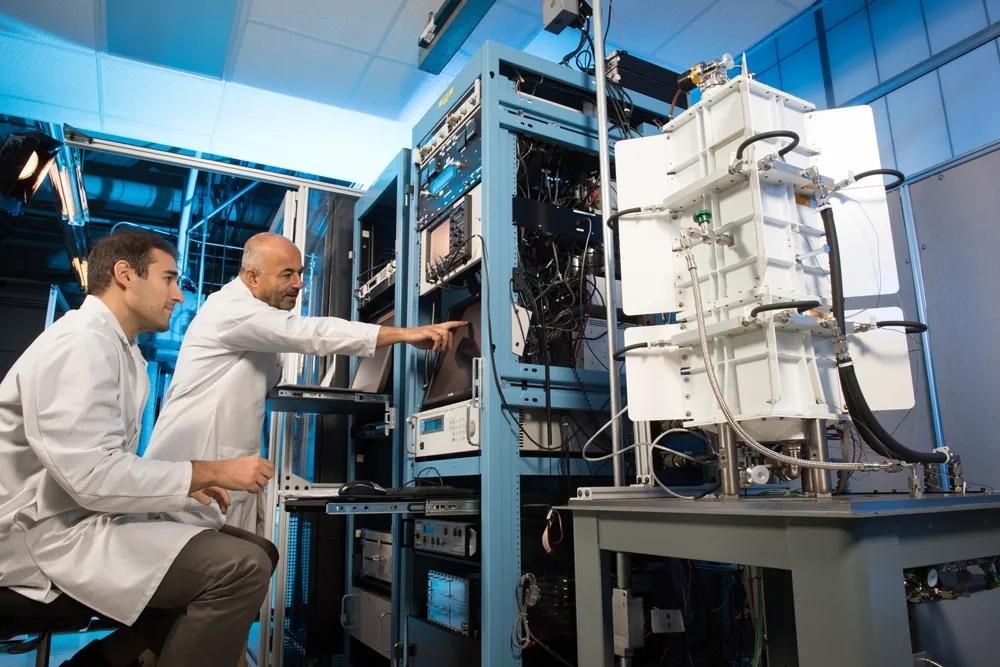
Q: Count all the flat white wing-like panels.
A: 4